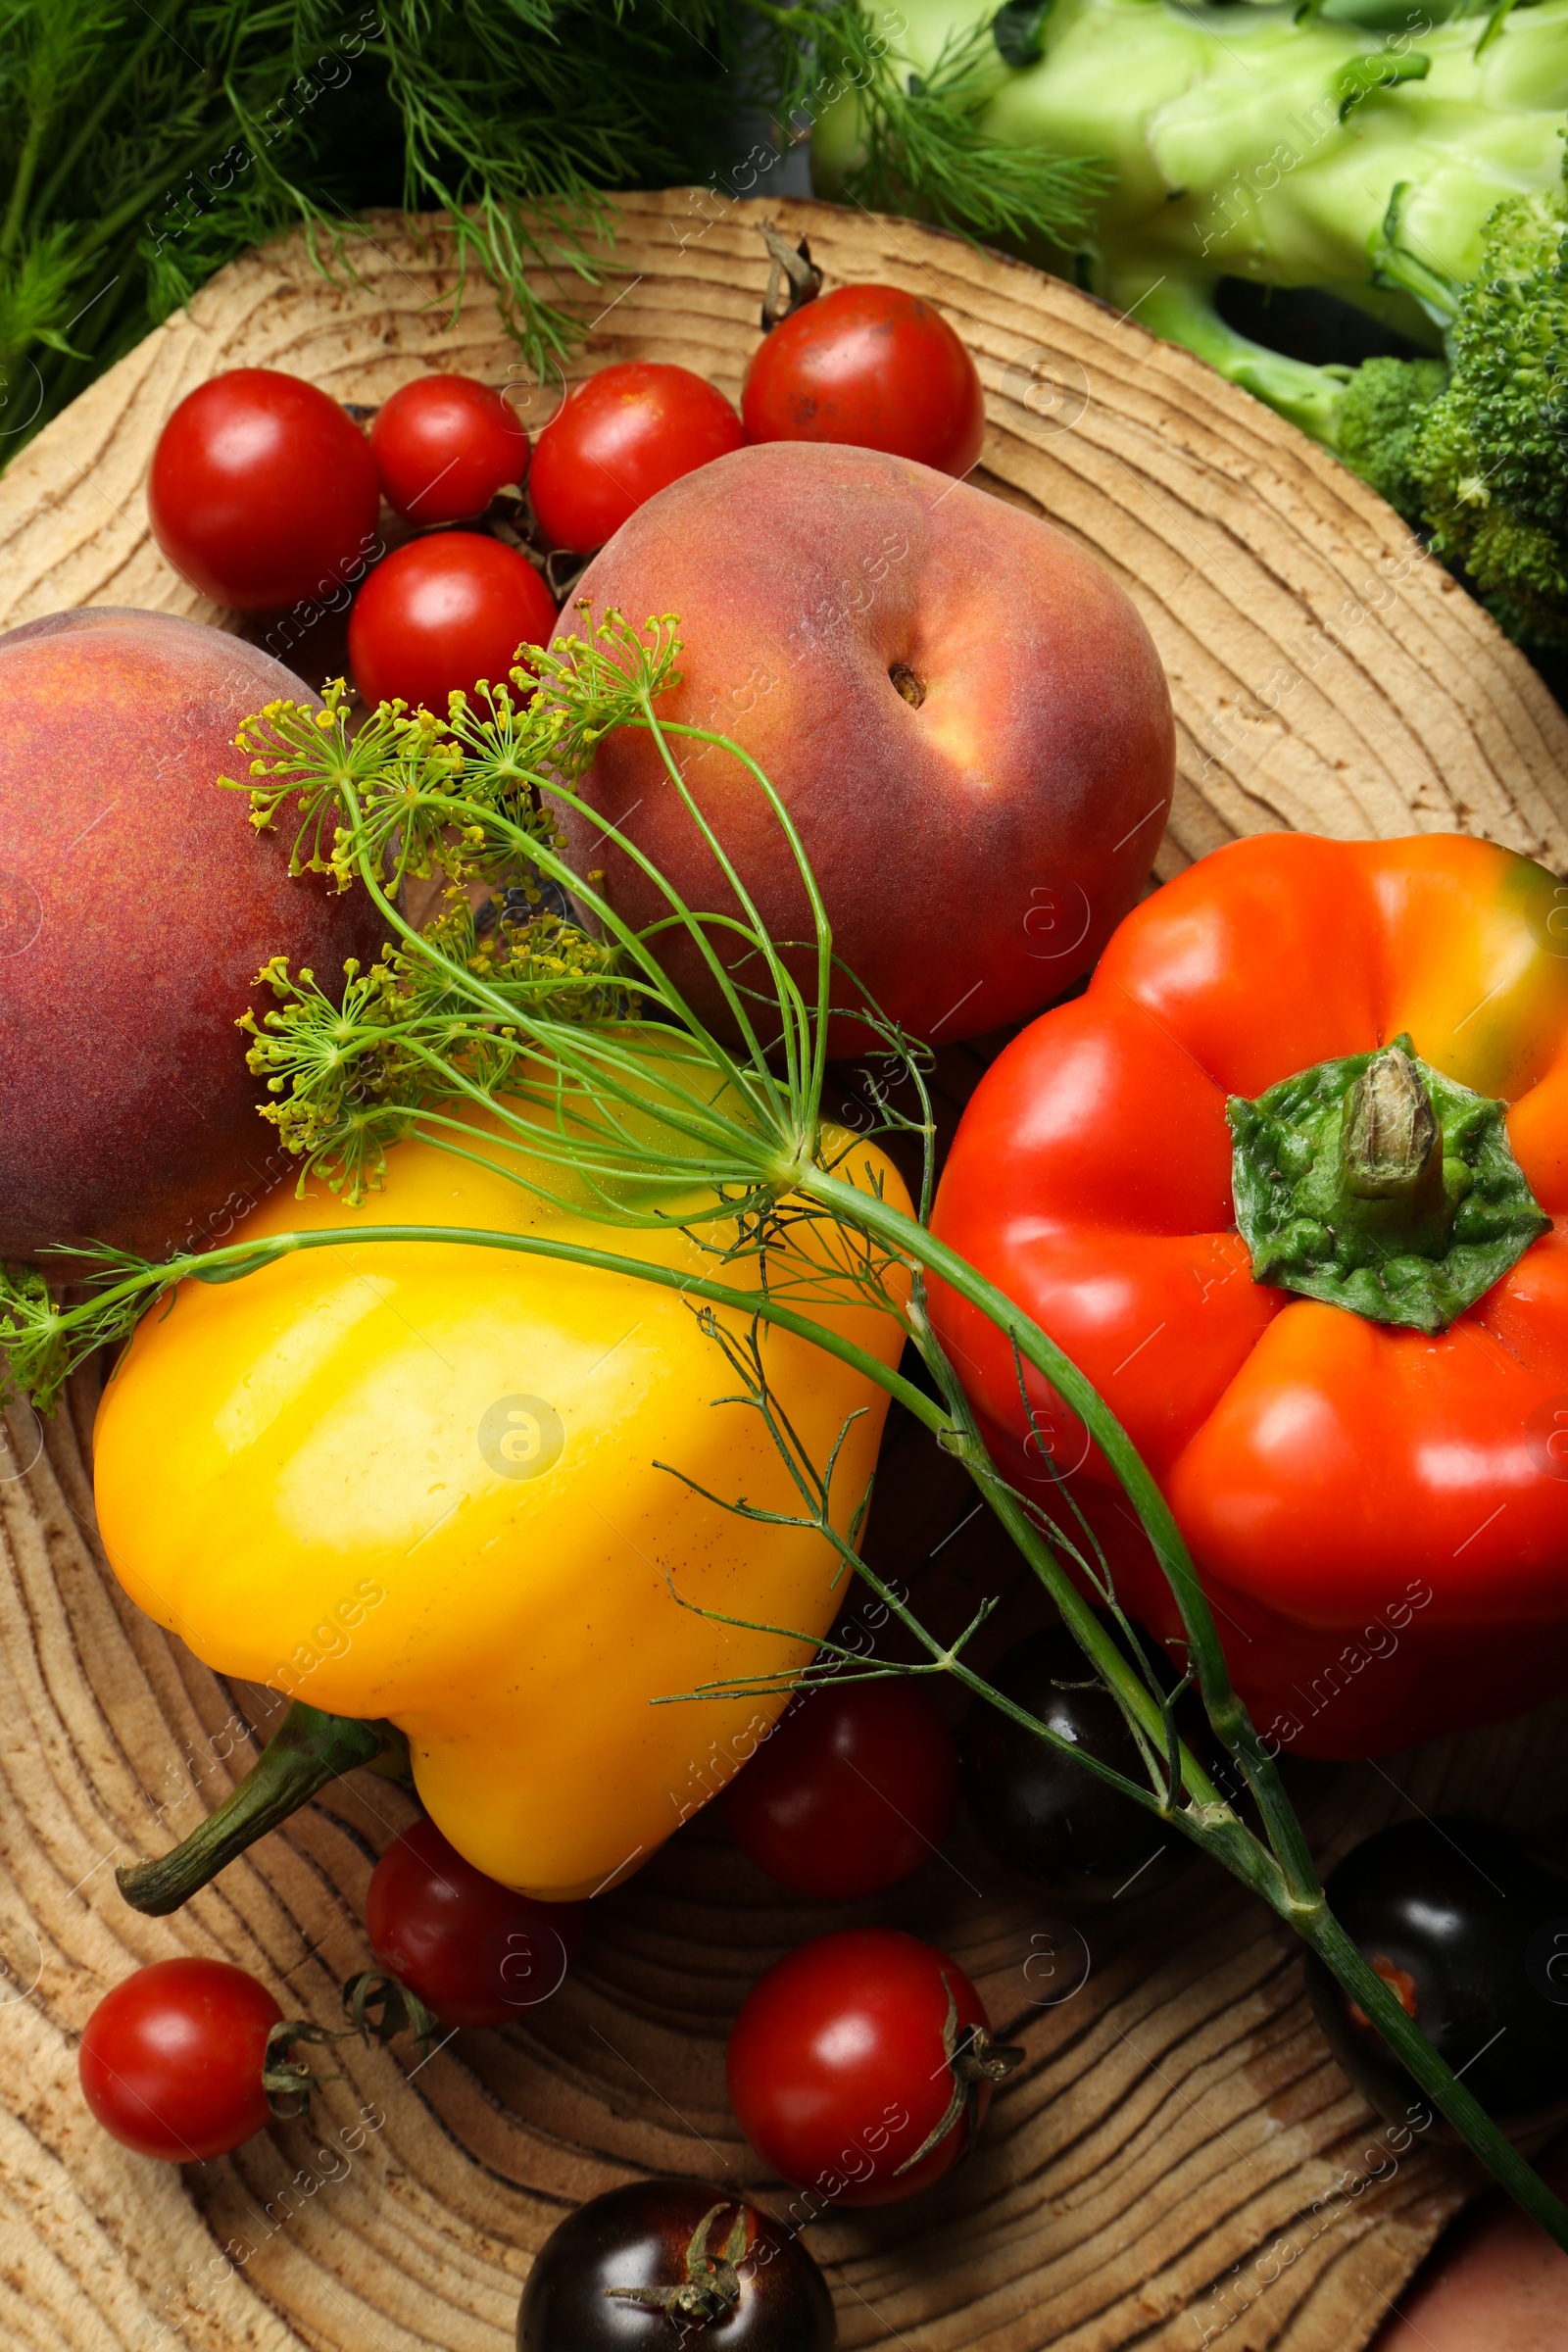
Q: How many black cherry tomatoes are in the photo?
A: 3